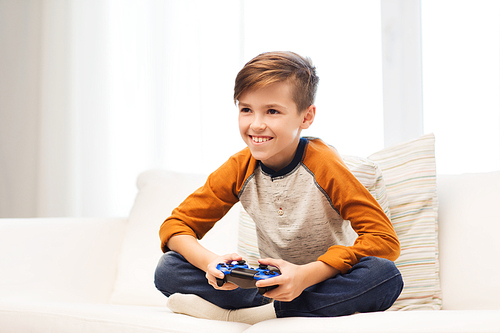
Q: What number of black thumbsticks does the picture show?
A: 2